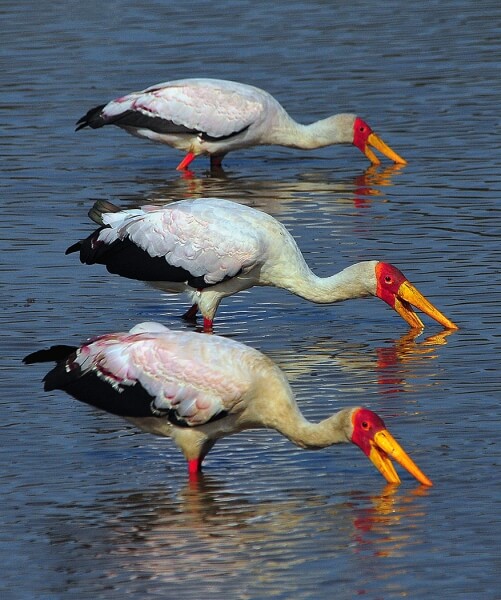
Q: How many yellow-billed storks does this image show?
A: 3